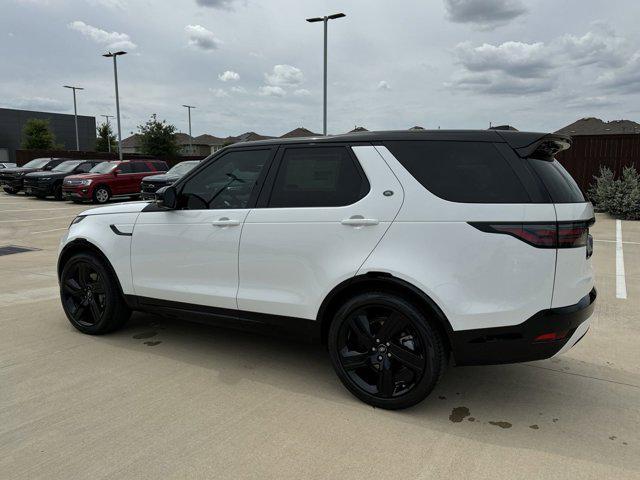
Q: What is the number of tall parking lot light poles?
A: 5